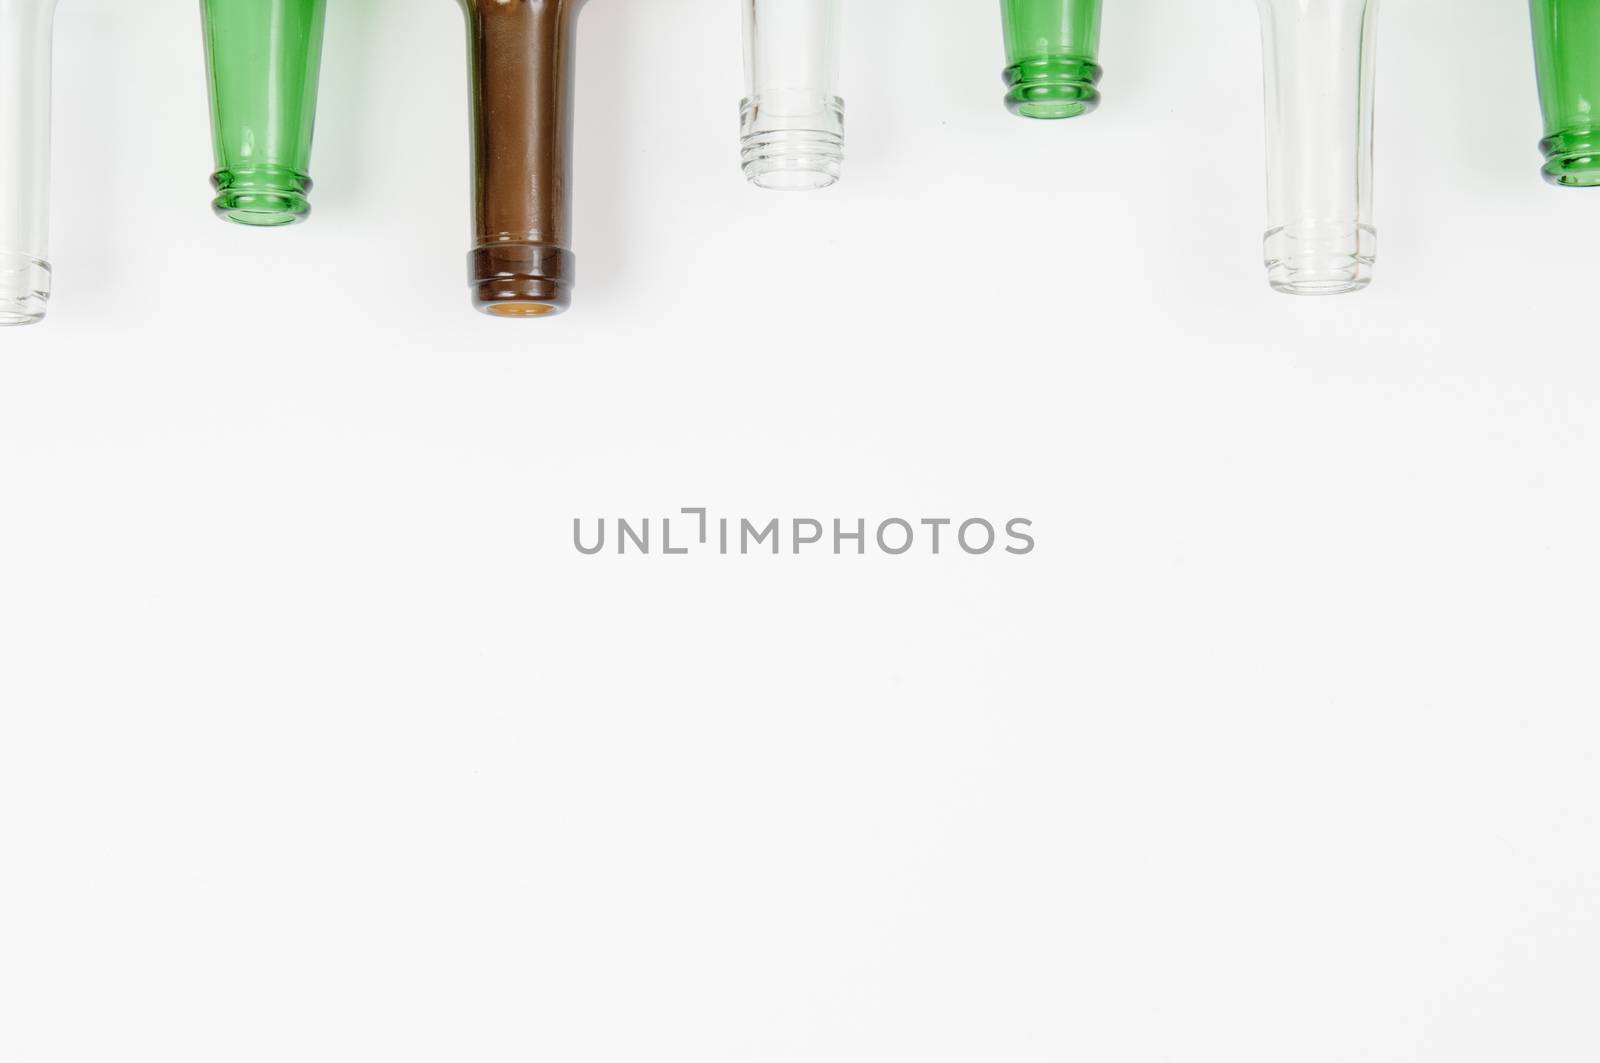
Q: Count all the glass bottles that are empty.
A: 7